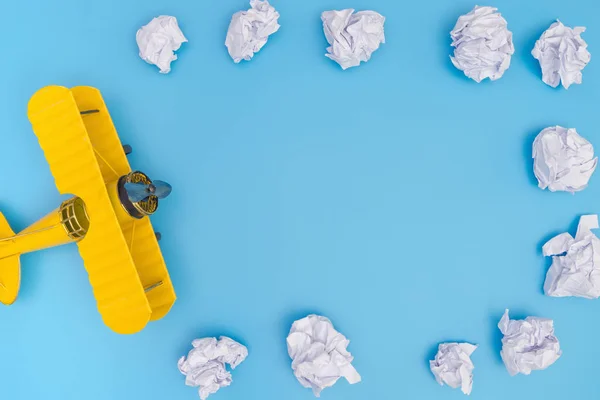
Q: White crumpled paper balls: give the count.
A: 11